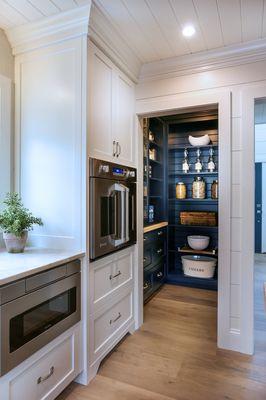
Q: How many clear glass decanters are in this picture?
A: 3